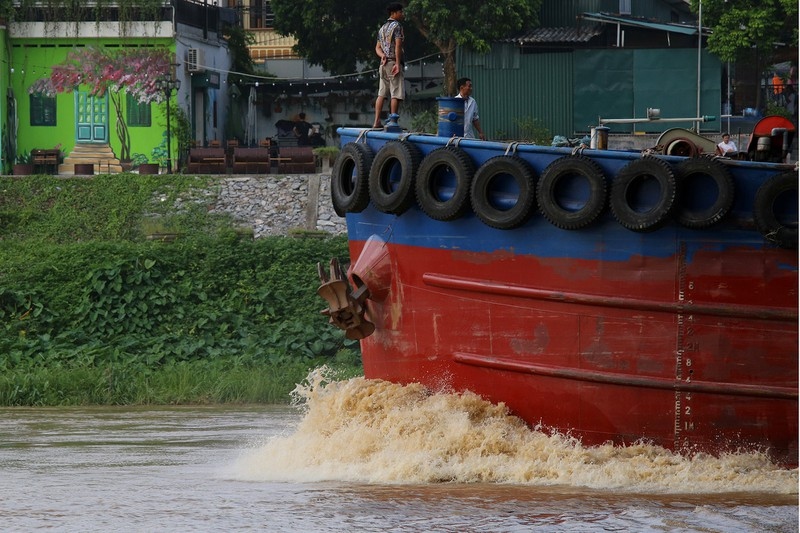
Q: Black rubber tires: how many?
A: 8